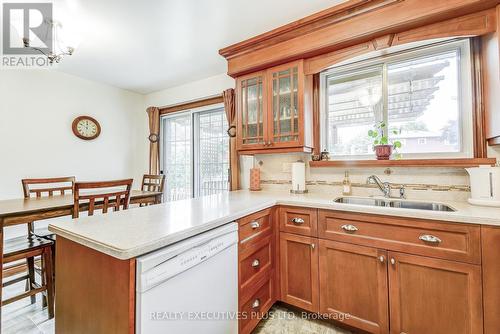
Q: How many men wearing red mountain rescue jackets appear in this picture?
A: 0